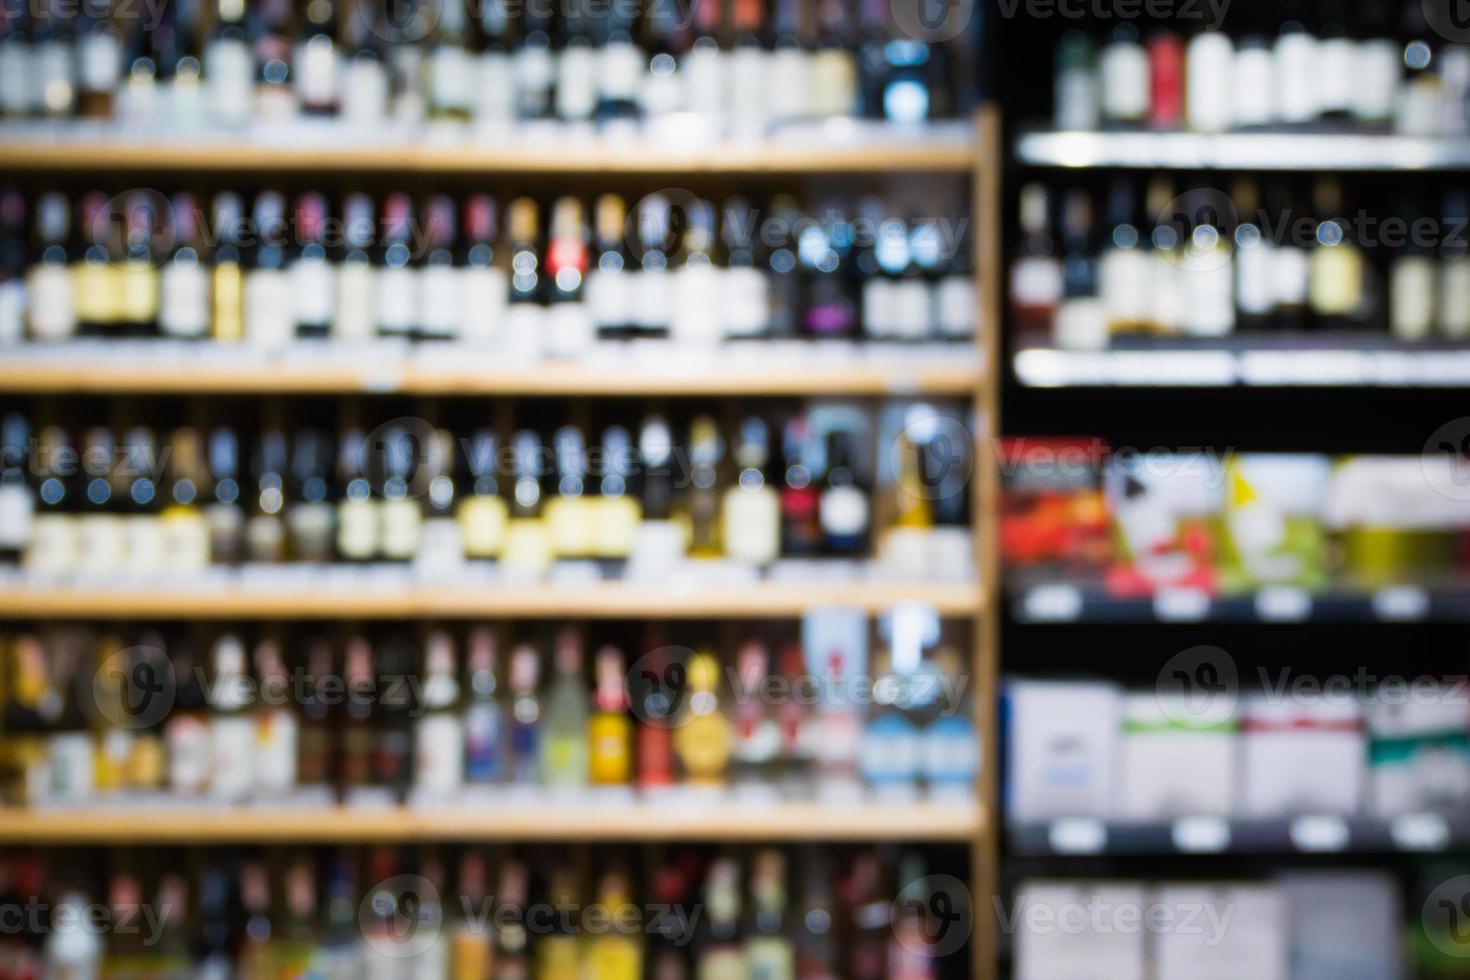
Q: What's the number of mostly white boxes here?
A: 7